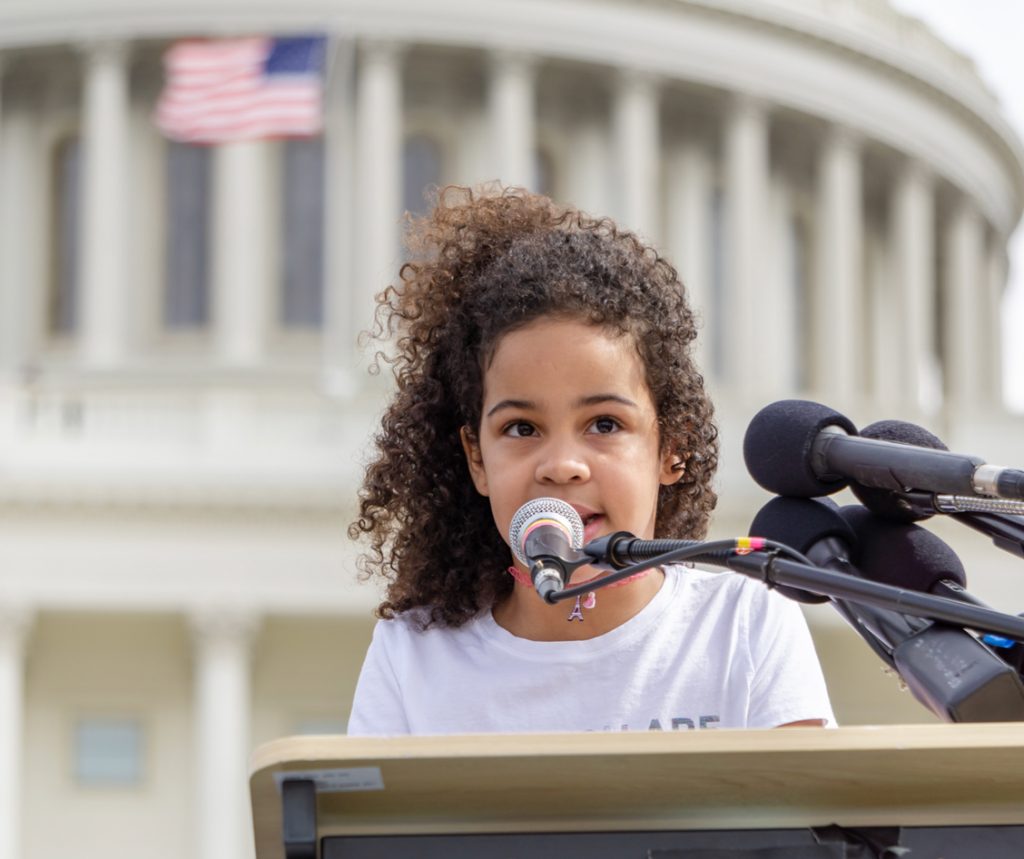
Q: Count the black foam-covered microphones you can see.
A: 4